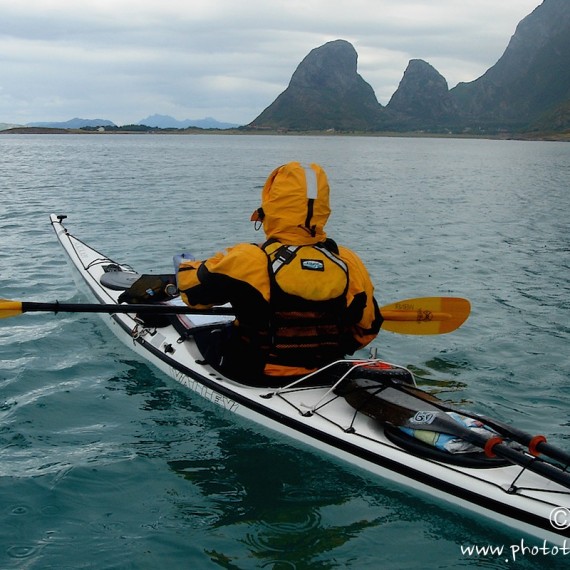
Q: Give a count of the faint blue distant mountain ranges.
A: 2